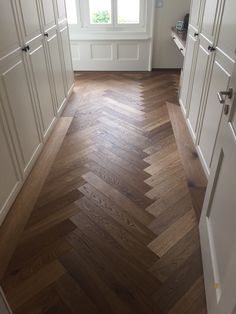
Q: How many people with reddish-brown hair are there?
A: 0